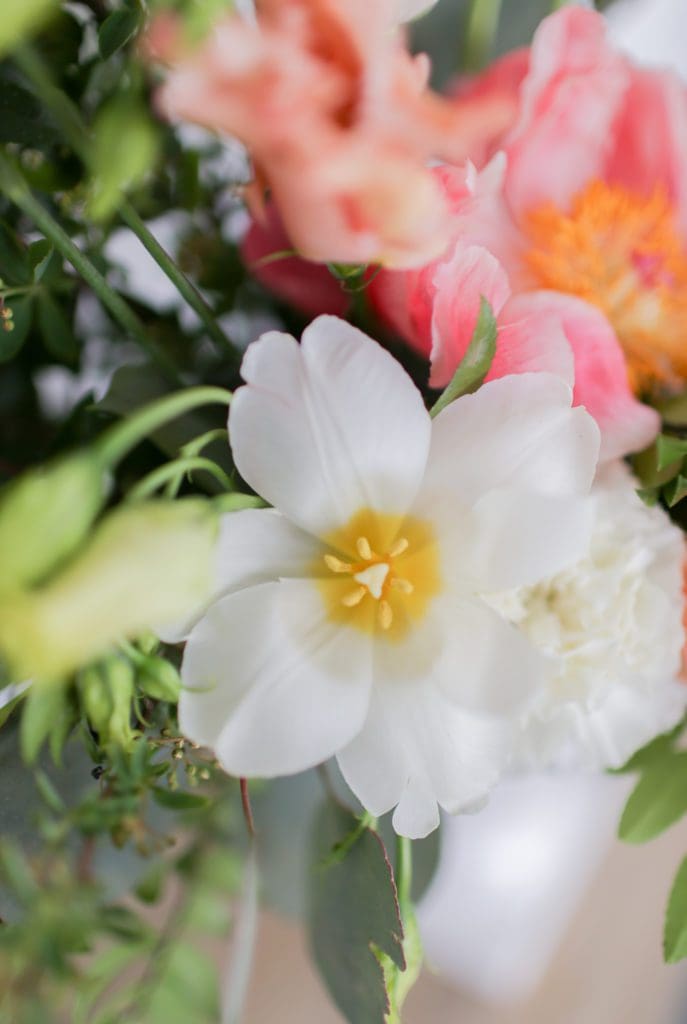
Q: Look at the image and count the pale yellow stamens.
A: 6